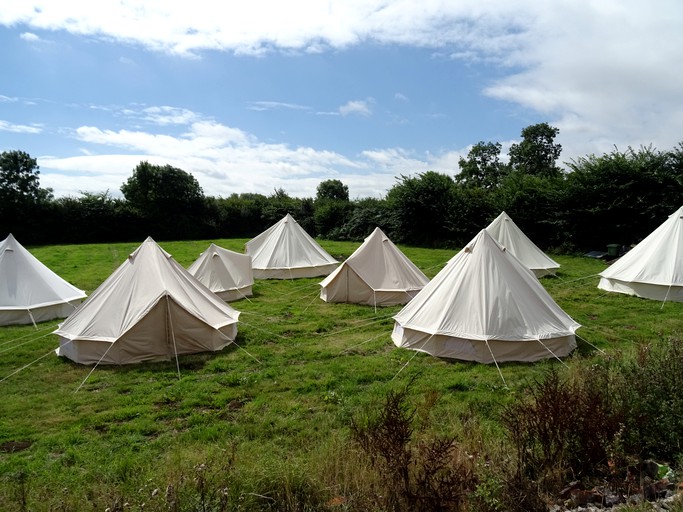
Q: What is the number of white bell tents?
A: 8